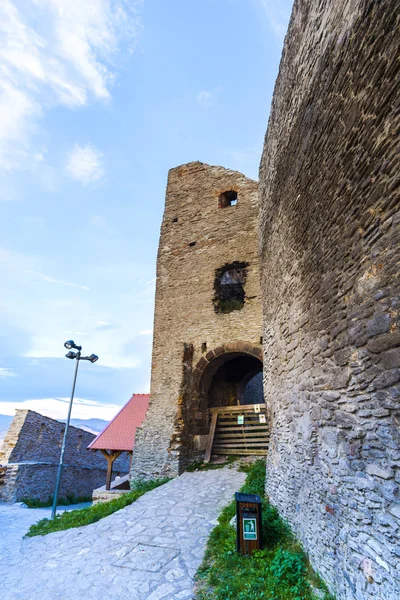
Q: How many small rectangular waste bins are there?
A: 1